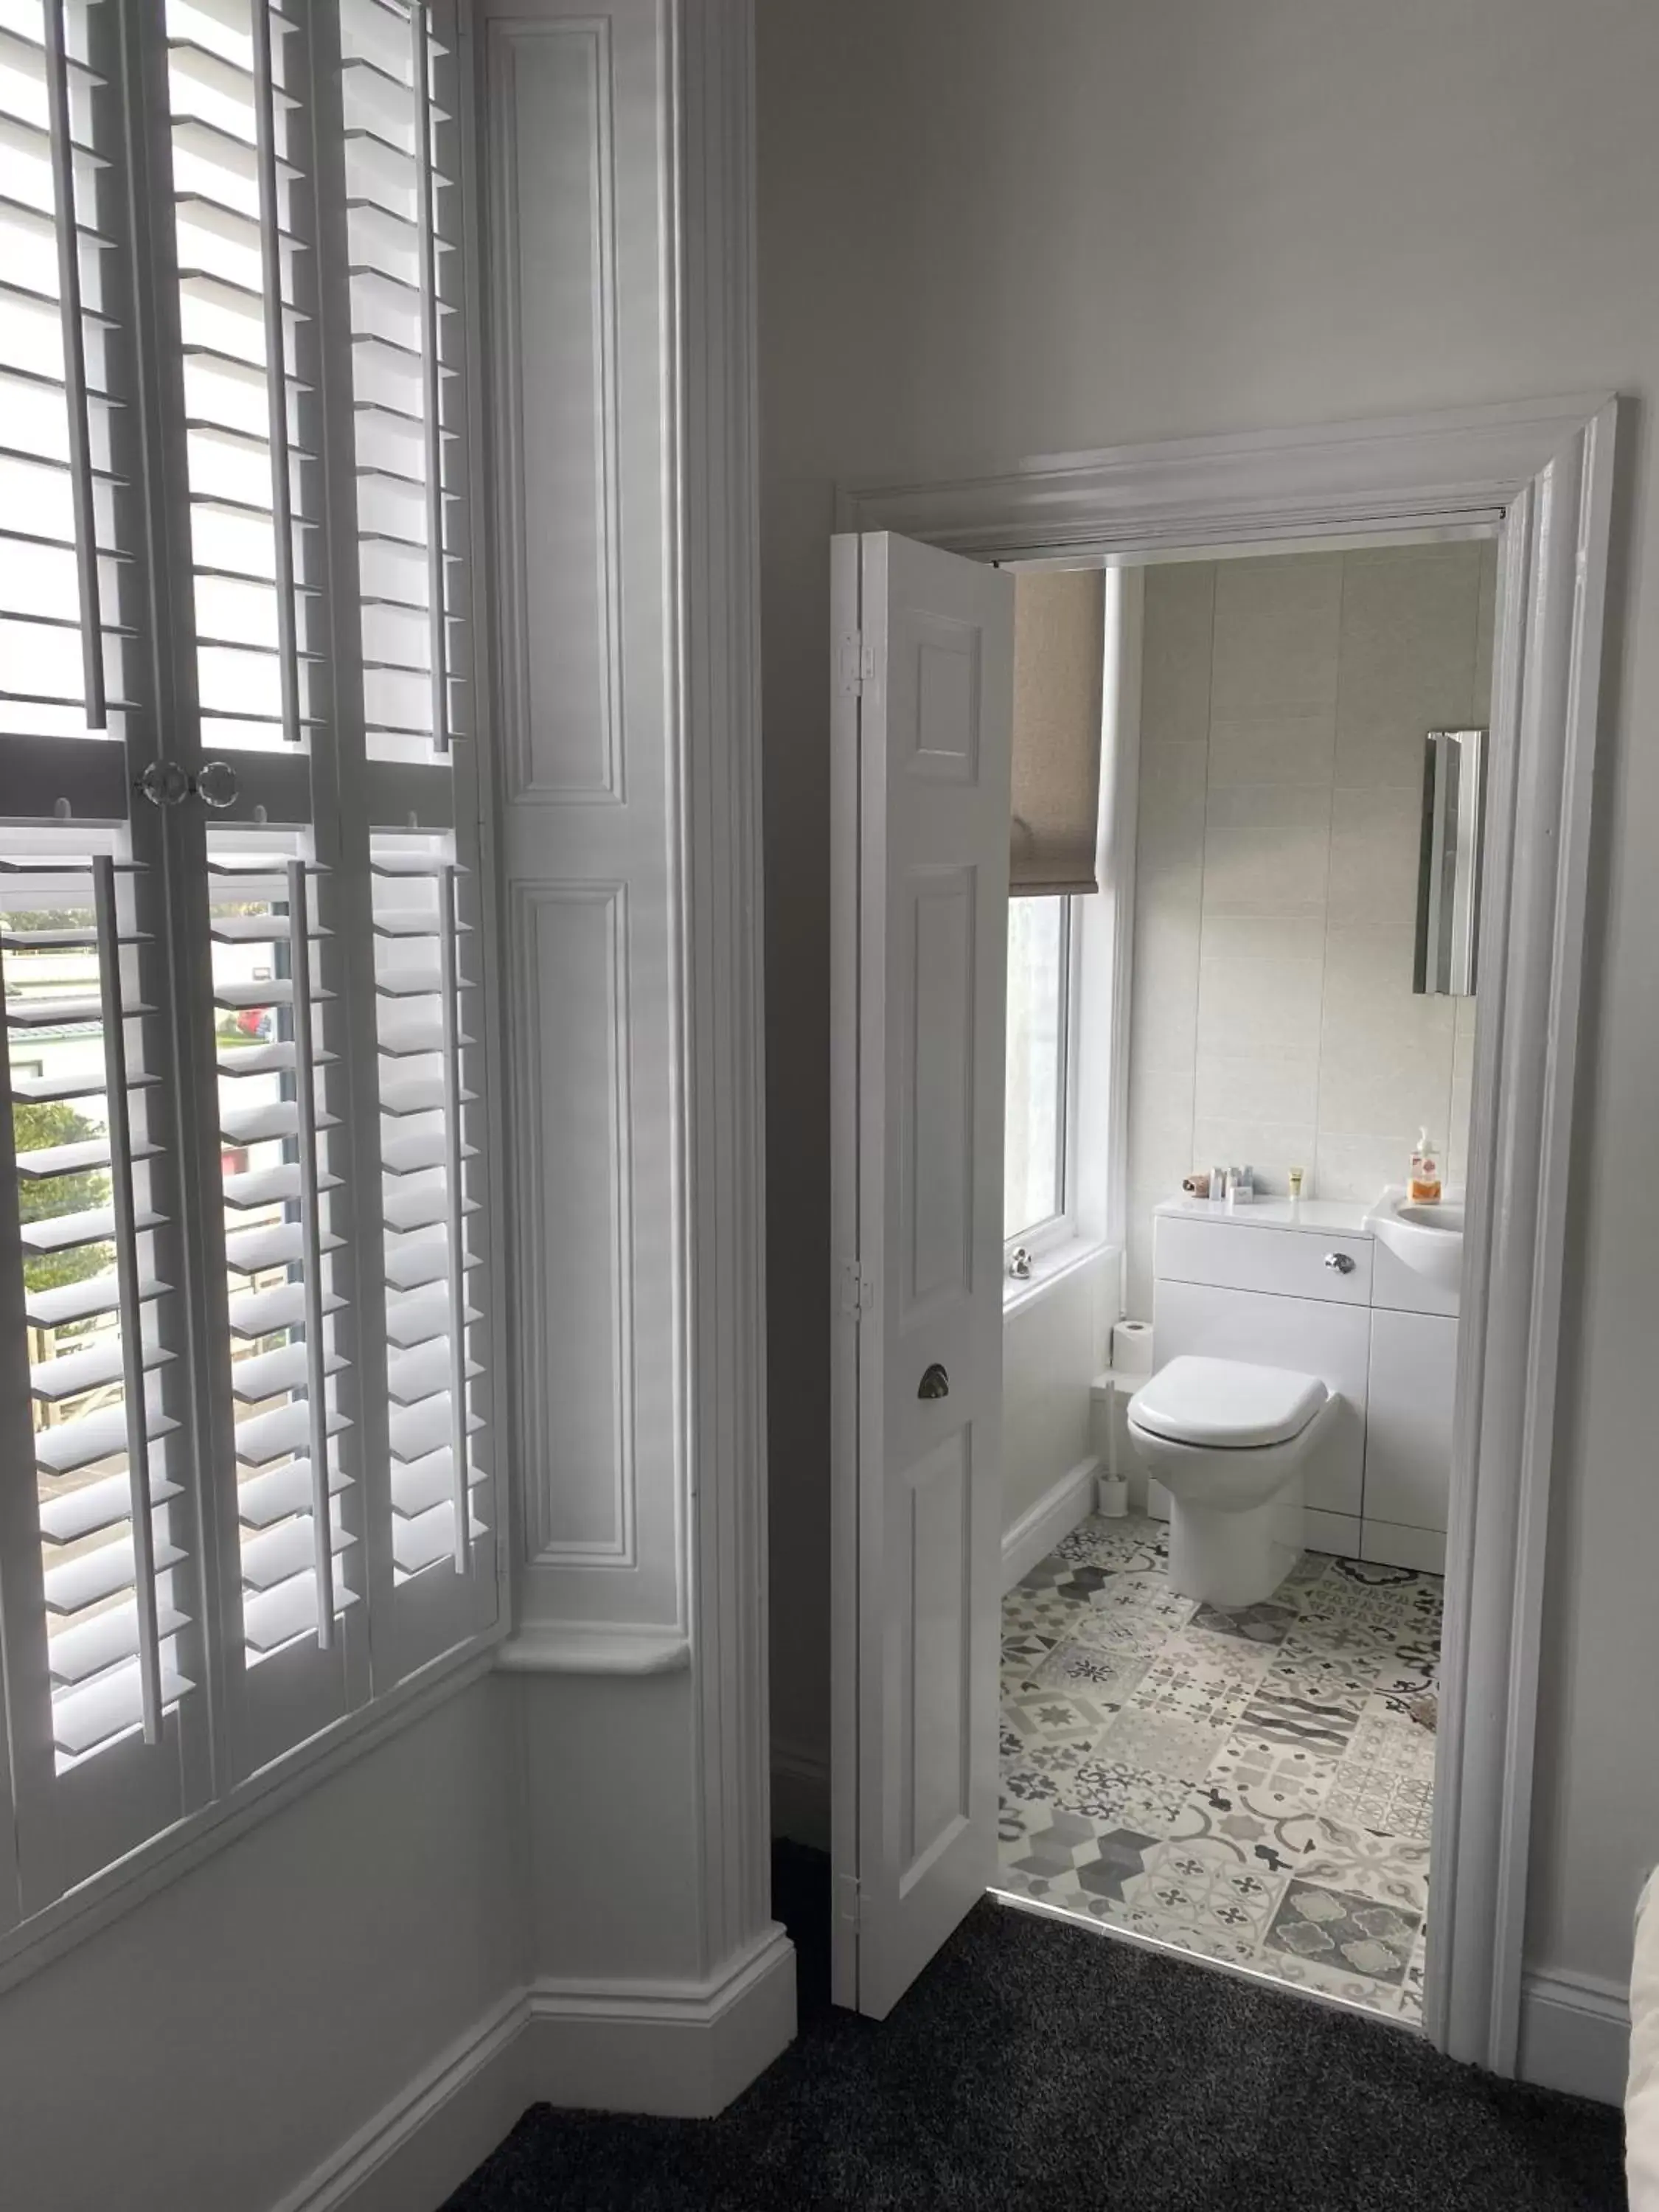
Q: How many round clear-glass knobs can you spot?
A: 2